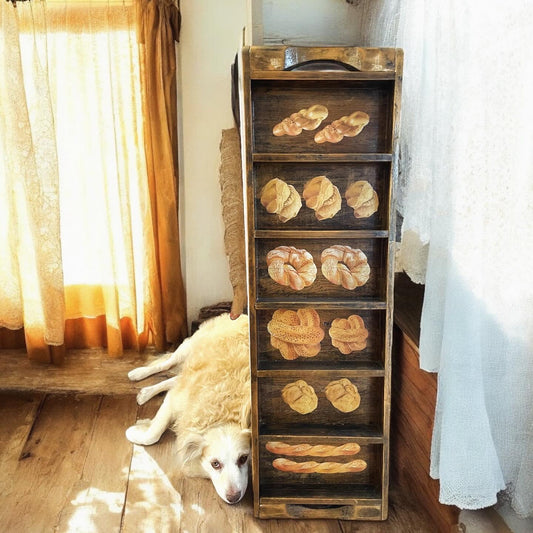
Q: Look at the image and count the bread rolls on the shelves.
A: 13